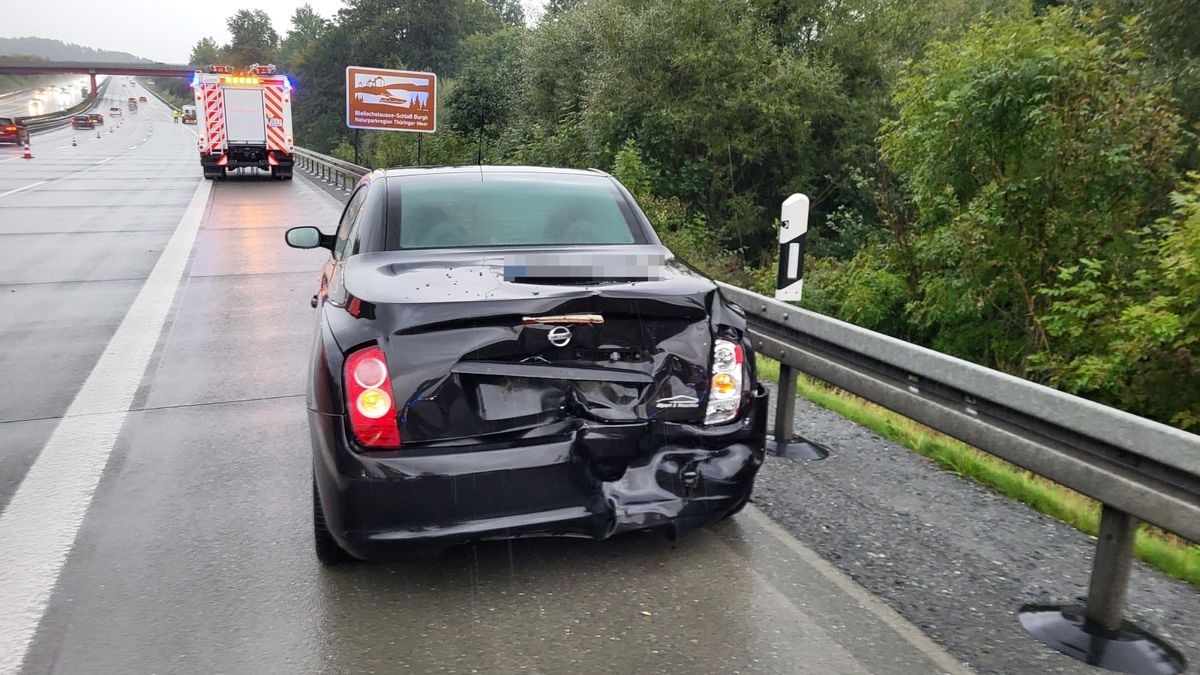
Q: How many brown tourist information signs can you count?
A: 1